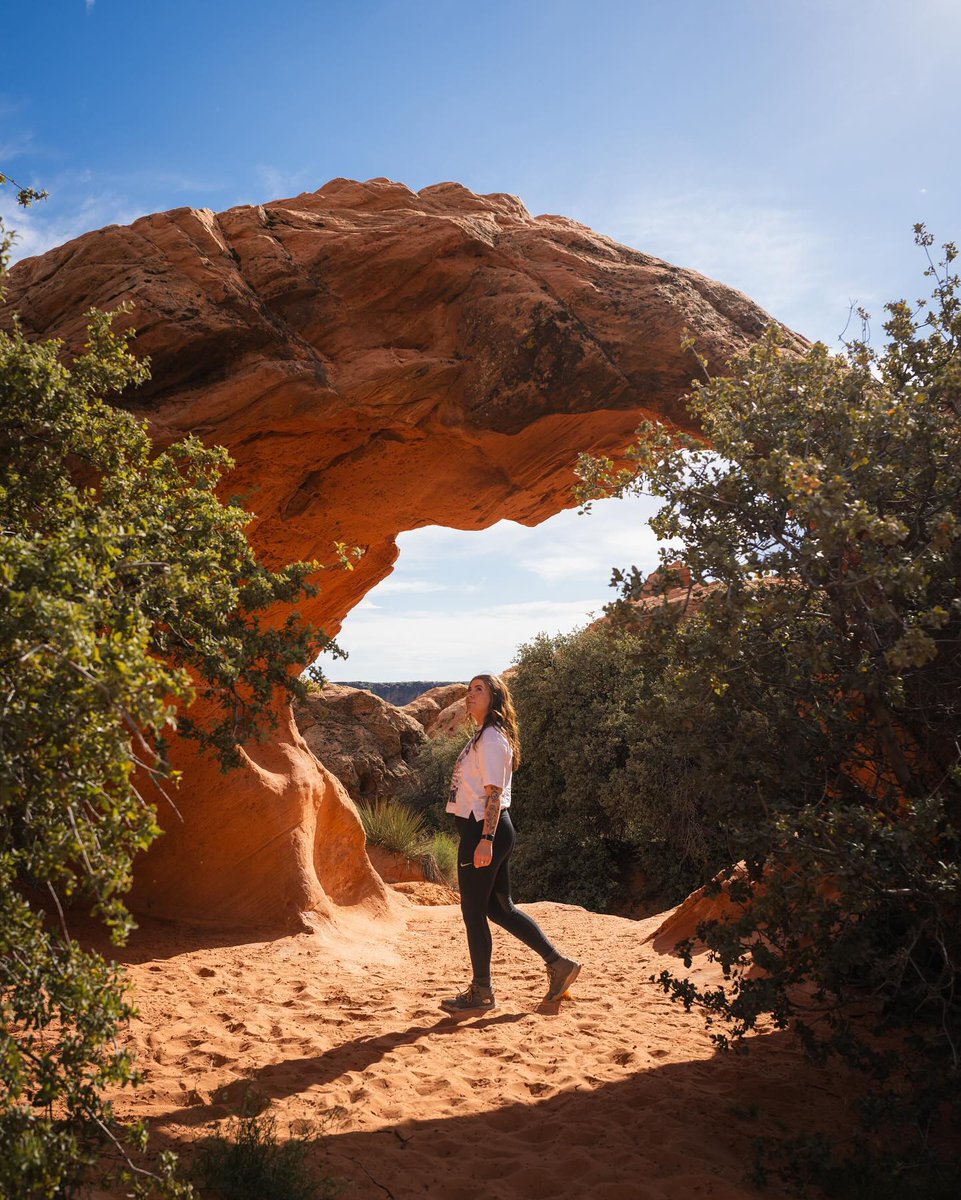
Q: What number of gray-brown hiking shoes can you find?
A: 2